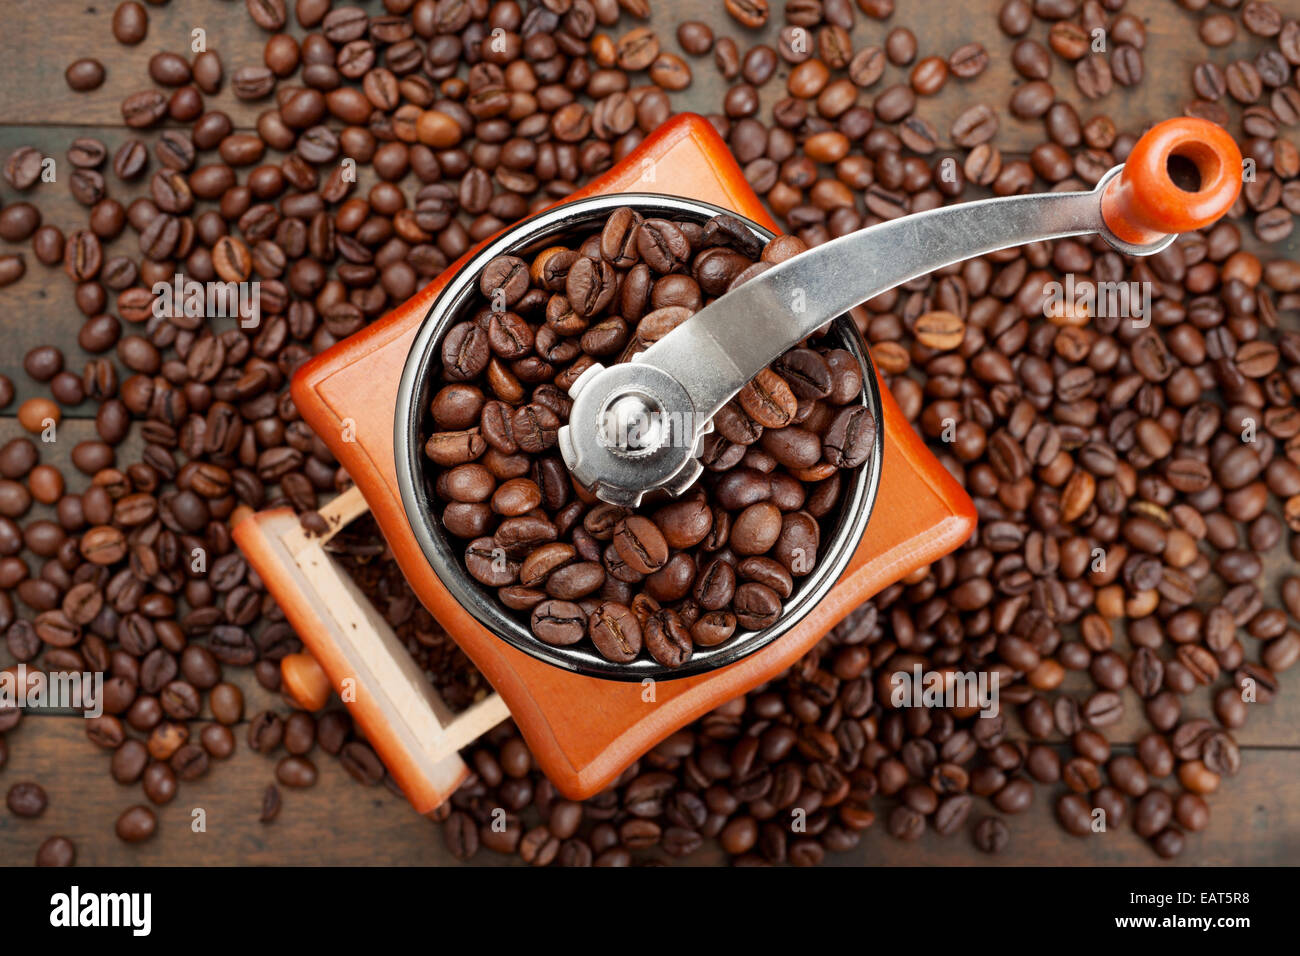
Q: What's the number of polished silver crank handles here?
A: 1